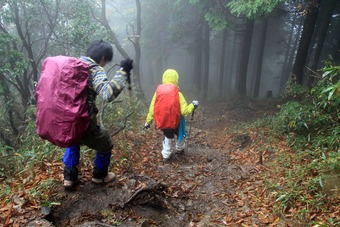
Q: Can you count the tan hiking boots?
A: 2